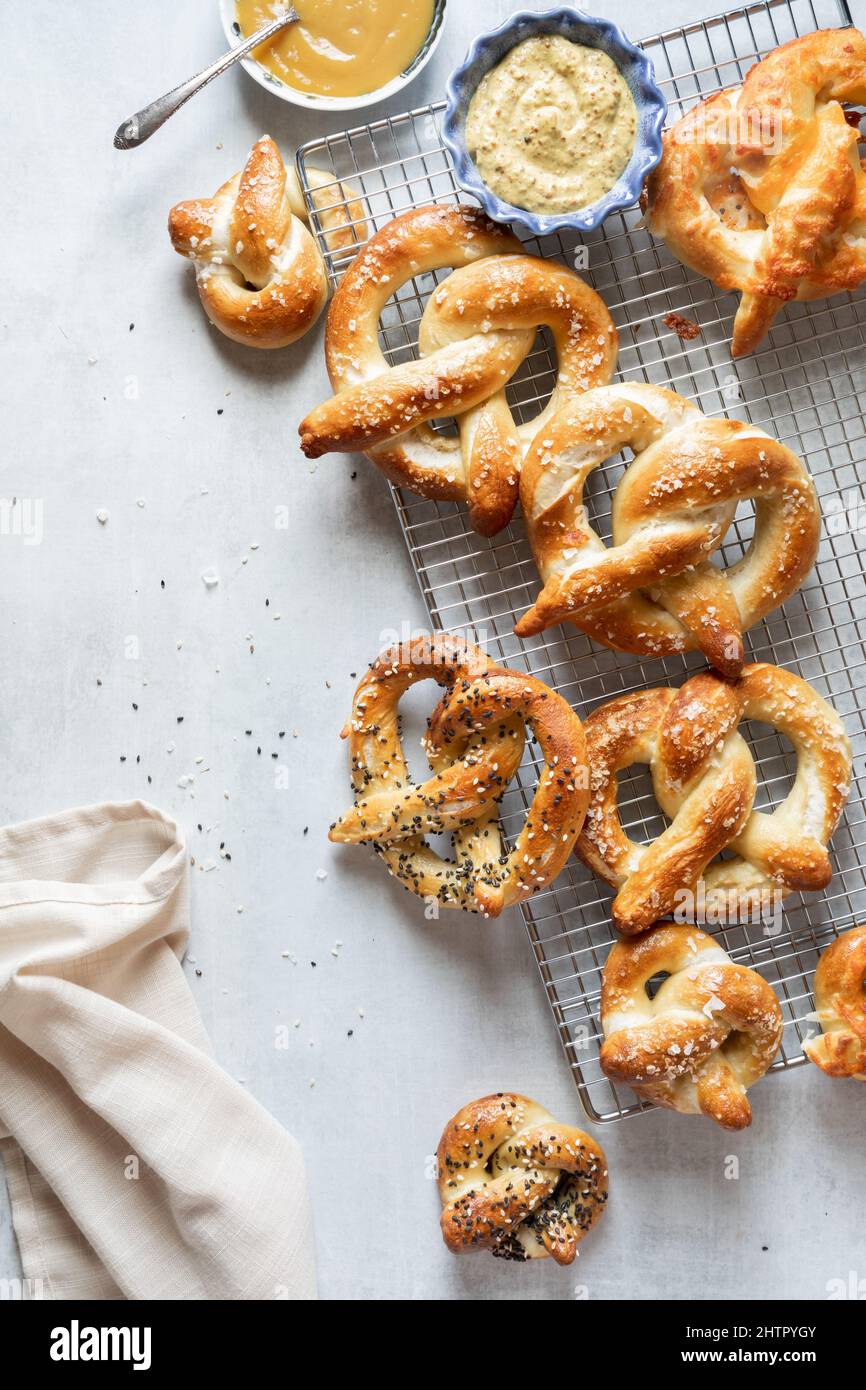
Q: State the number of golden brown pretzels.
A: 9